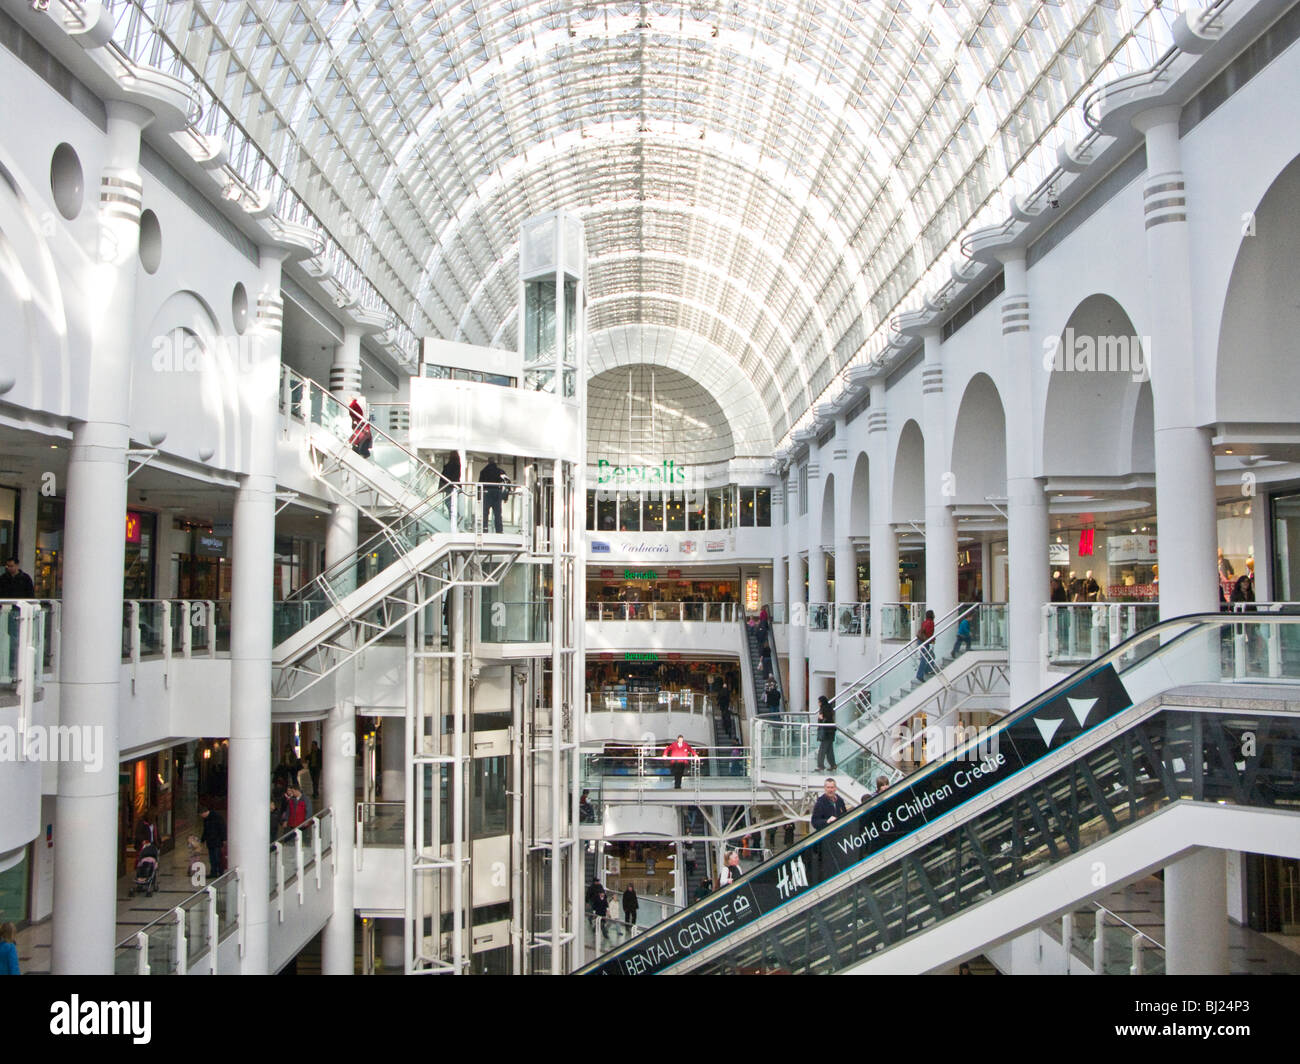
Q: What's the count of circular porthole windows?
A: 3